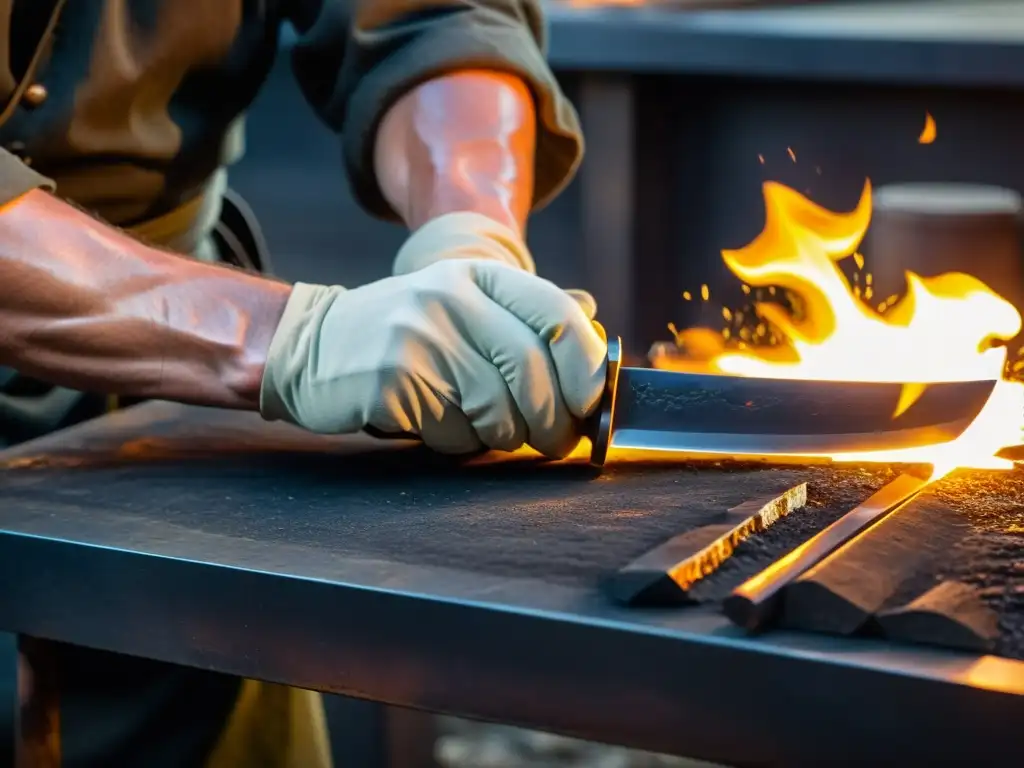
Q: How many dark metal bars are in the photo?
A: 4